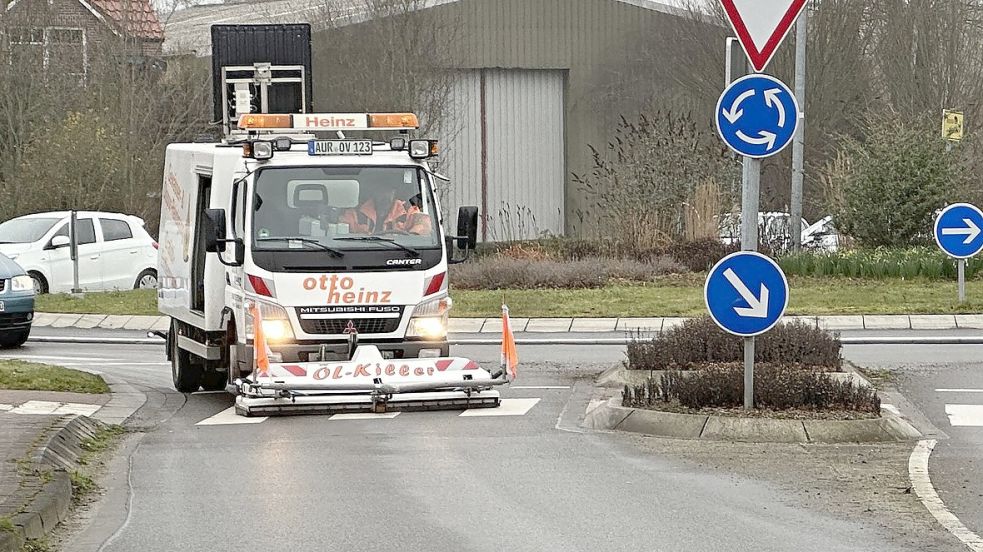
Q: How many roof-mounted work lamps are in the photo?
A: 4